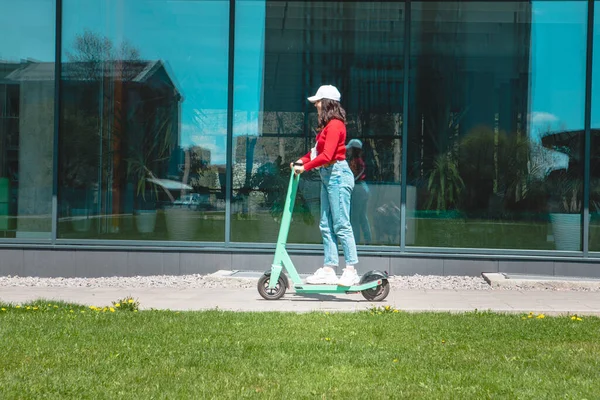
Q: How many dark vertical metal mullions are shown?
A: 4